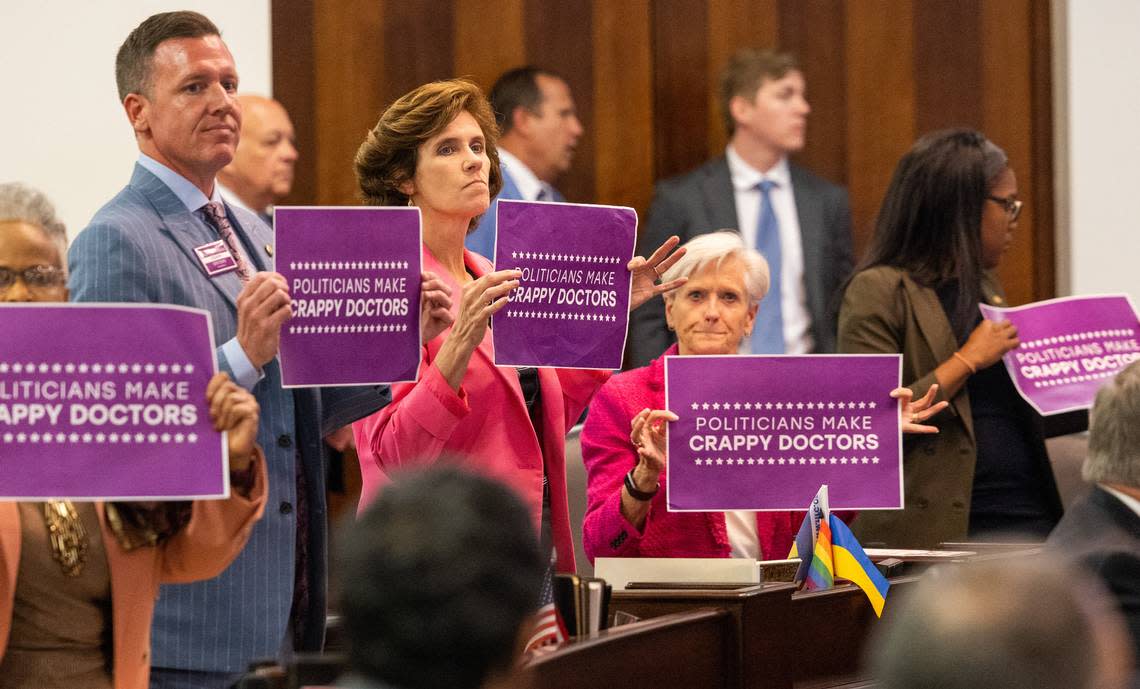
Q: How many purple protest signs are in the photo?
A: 5